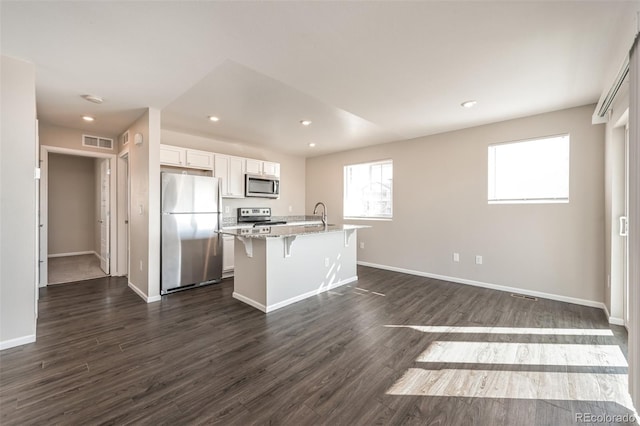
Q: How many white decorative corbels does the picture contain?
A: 3